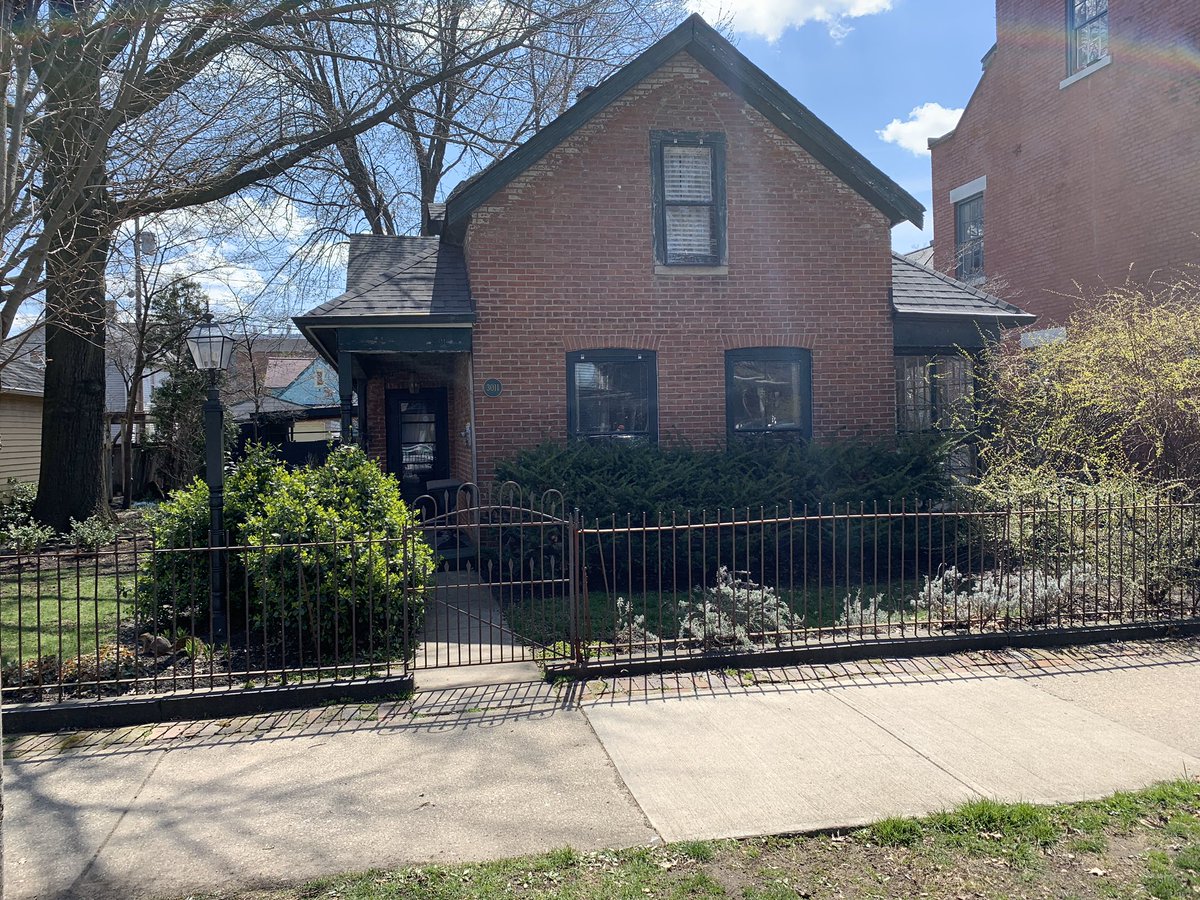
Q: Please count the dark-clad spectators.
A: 0